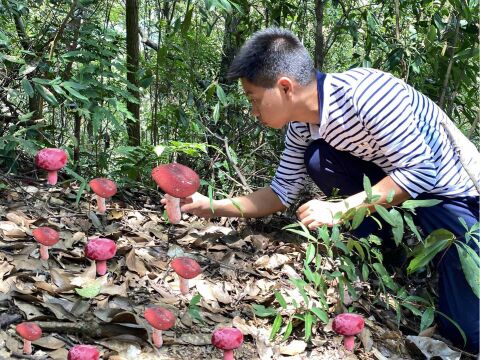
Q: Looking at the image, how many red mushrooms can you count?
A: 11